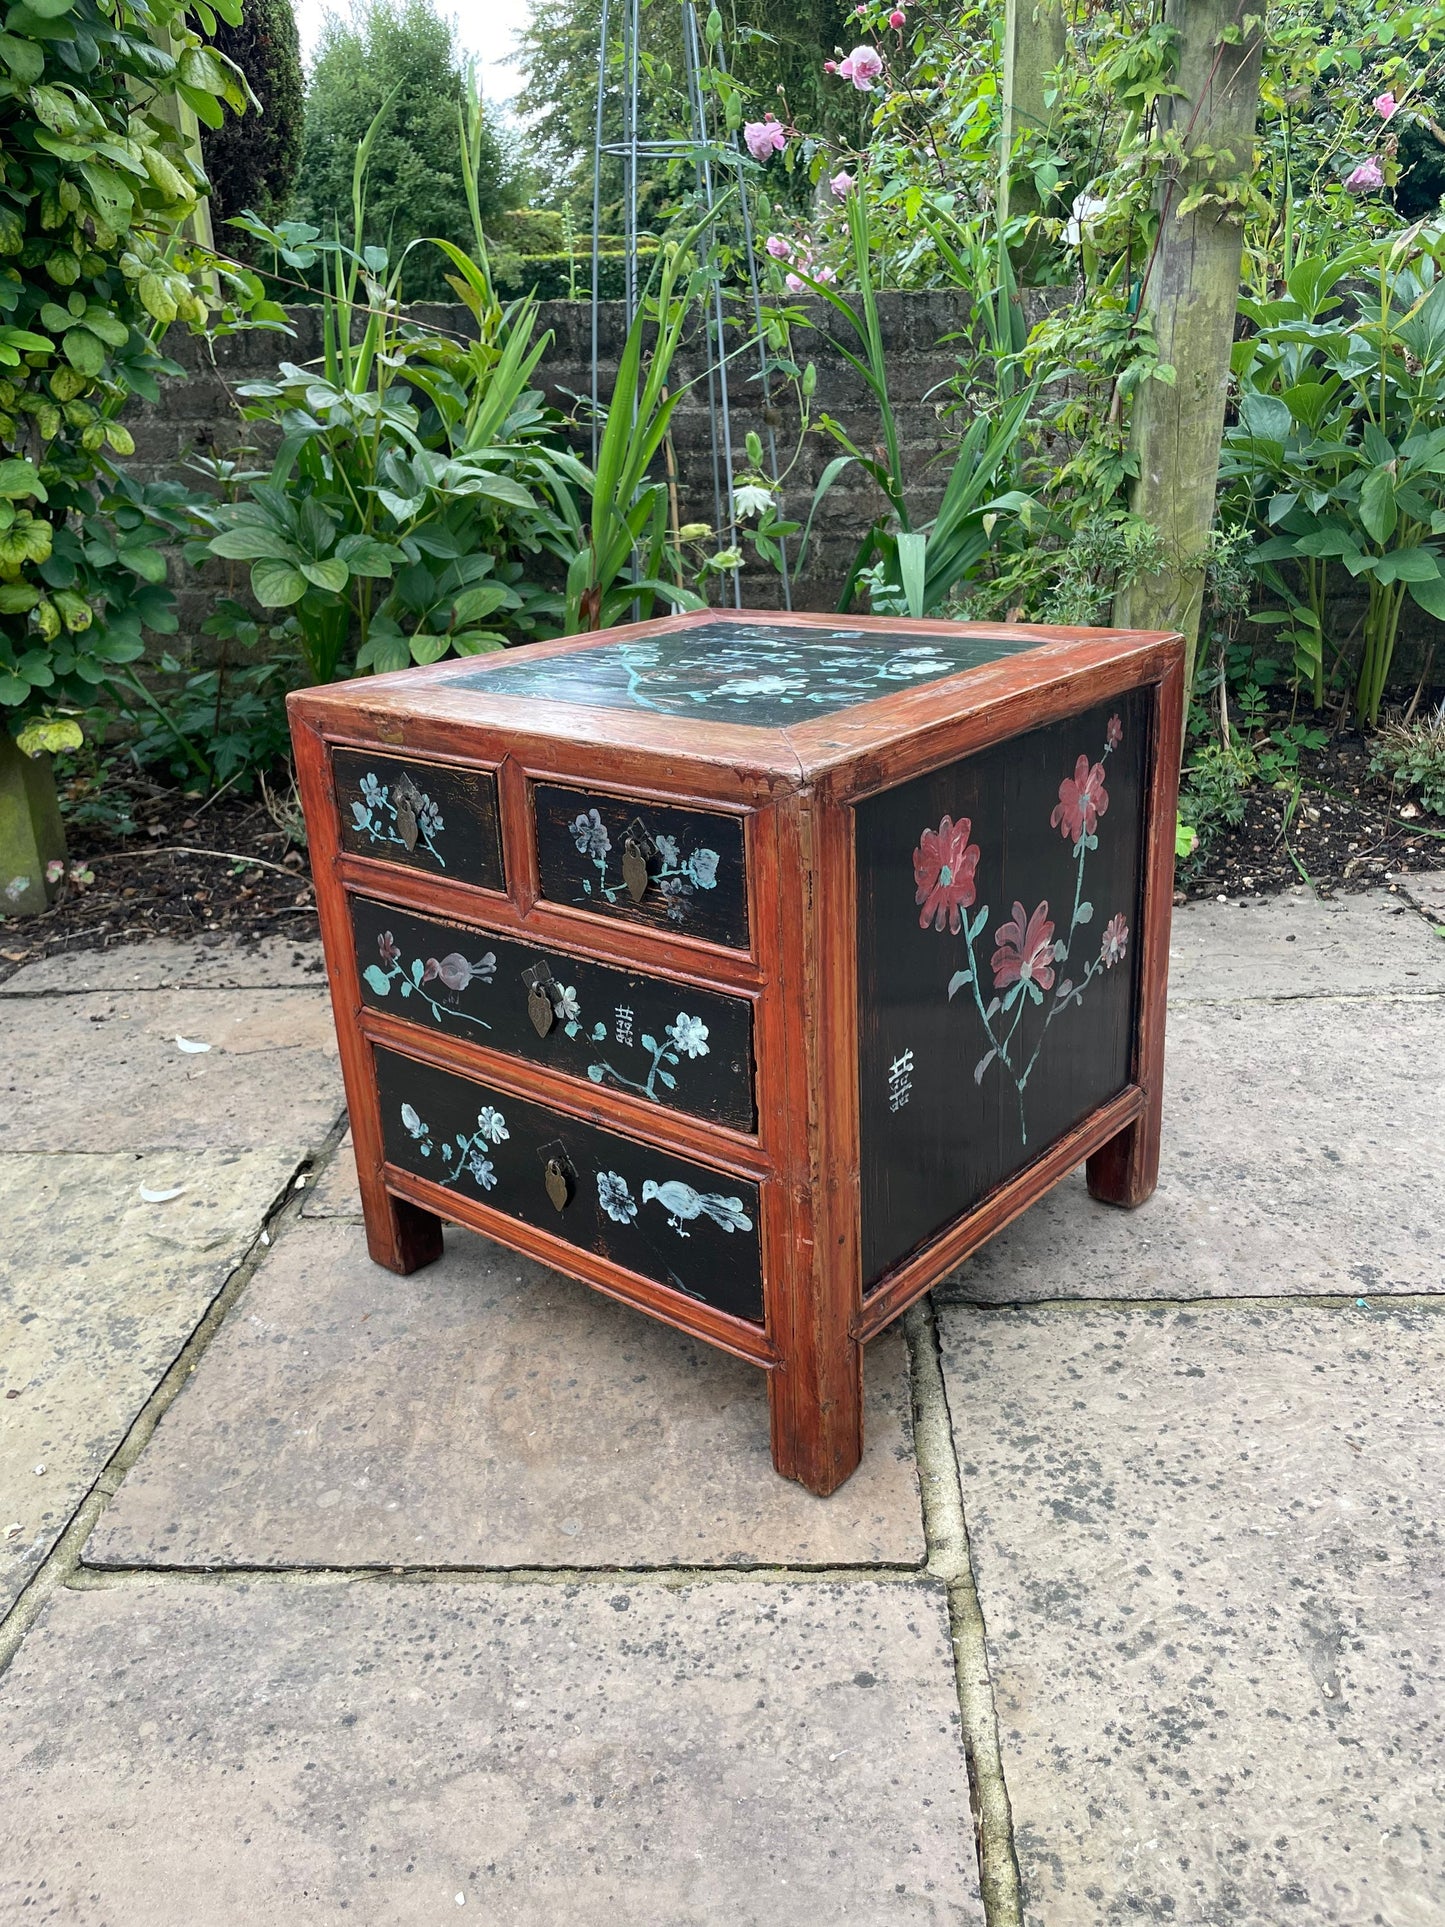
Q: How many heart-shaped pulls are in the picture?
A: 4